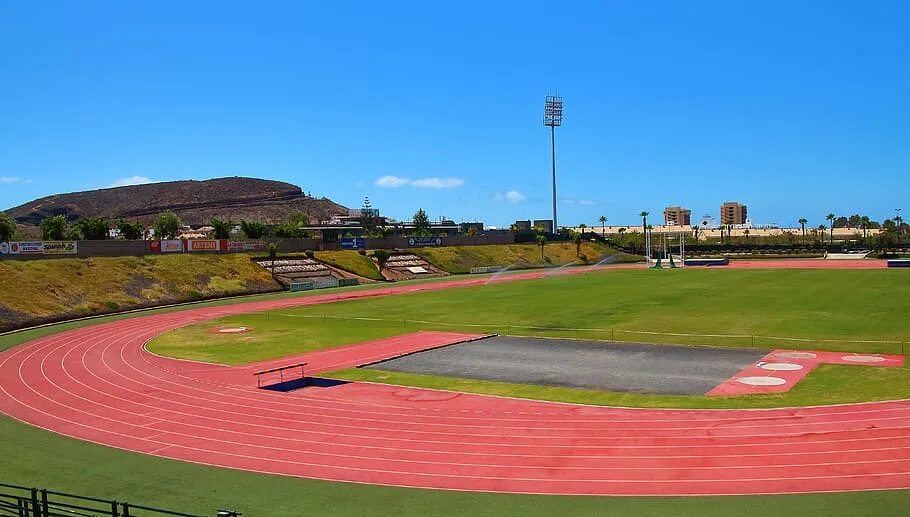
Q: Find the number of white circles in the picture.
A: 5